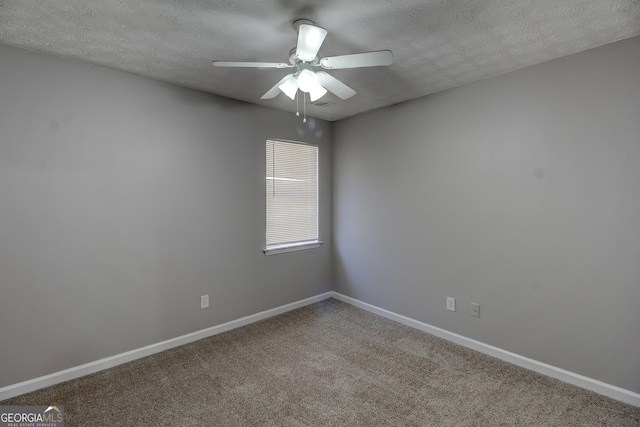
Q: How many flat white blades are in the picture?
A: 5